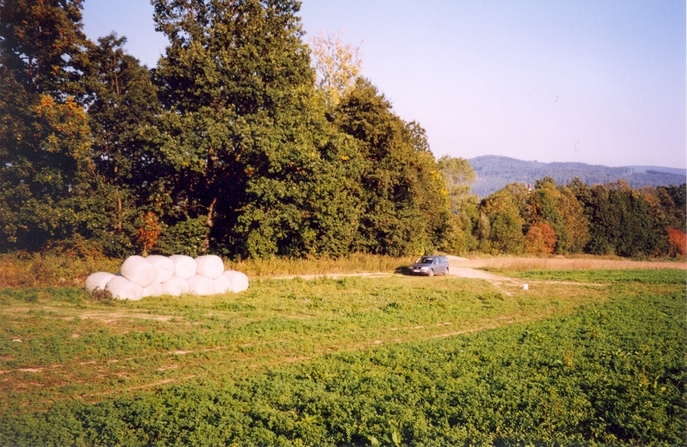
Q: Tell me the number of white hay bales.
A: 11